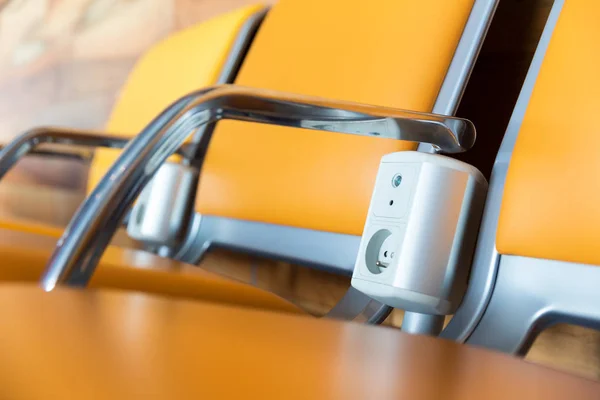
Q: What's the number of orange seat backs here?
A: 3